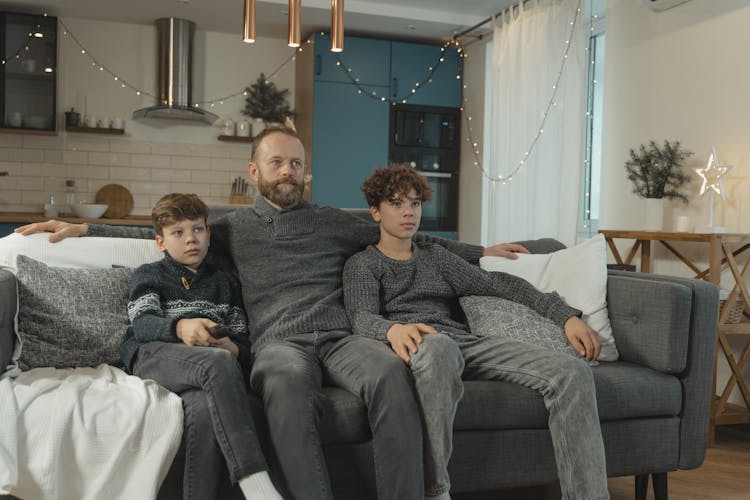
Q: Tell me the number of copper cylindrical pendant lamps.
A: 3